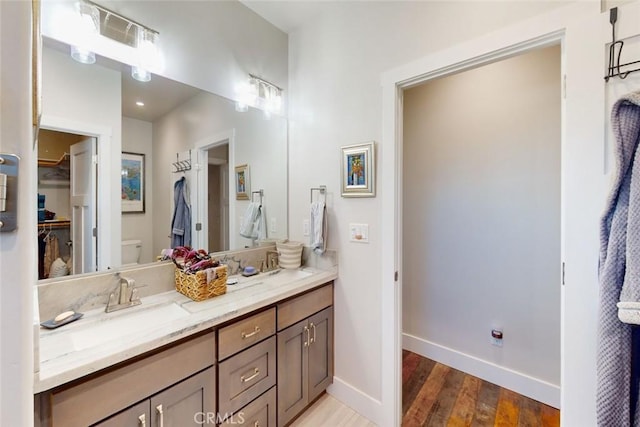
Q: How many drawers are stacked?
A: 3